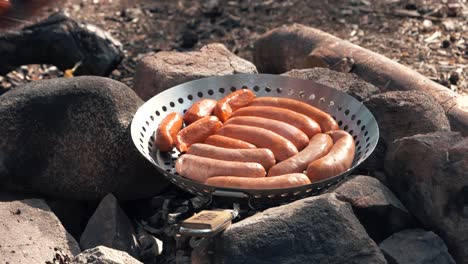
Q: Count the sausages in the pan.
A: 14